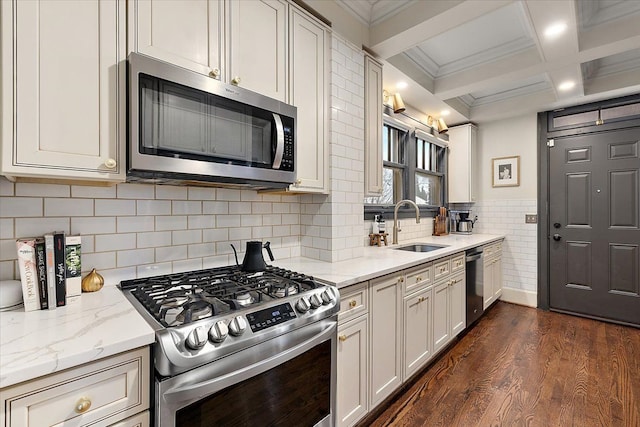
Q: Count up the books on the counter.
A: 5